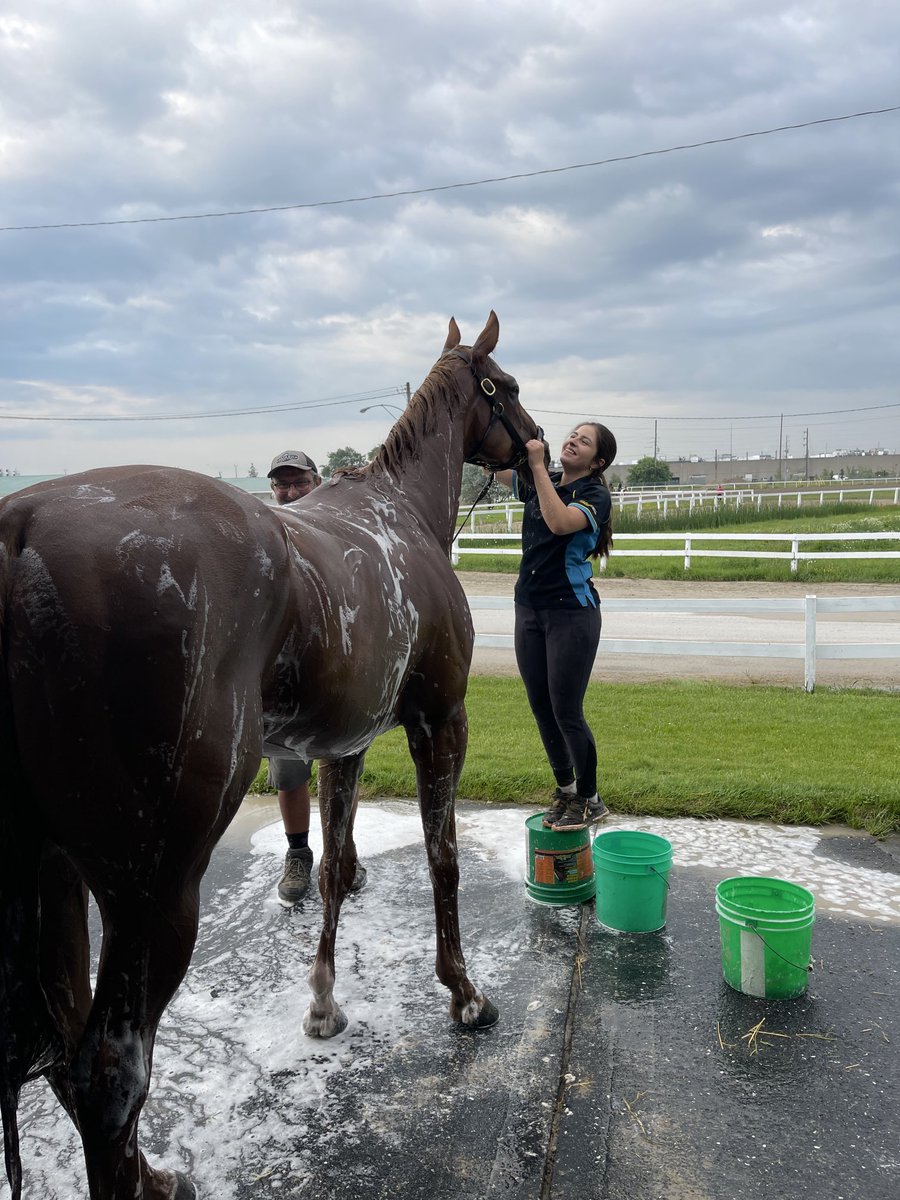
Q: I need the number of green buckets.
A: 3